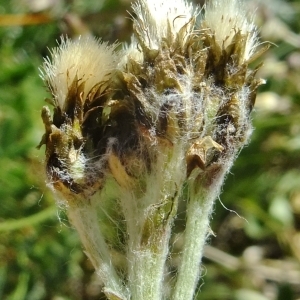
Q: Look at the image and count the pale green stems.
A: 3